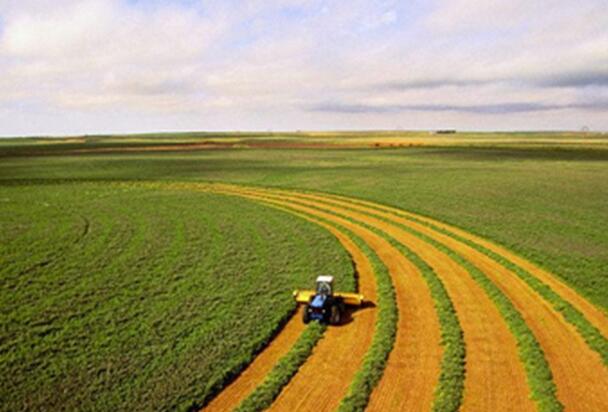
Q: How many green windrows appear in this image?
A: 5